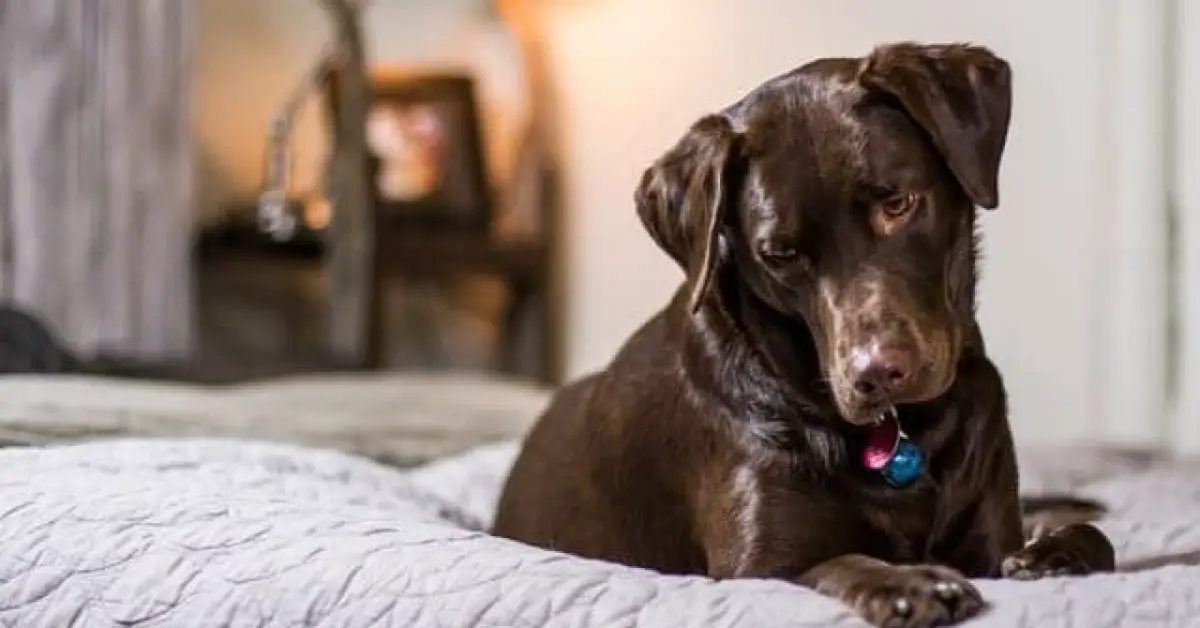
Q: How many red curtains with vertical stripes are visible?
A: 0